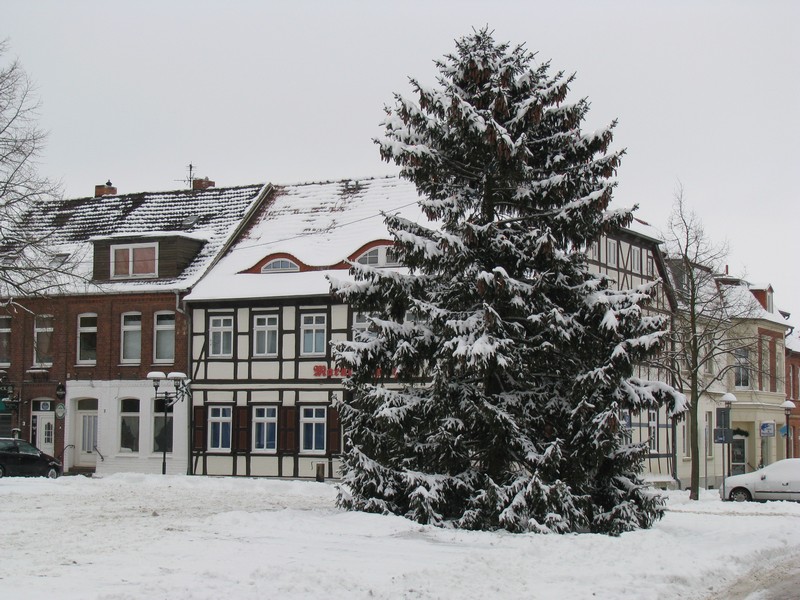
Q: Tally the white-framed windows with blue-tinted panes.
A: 3